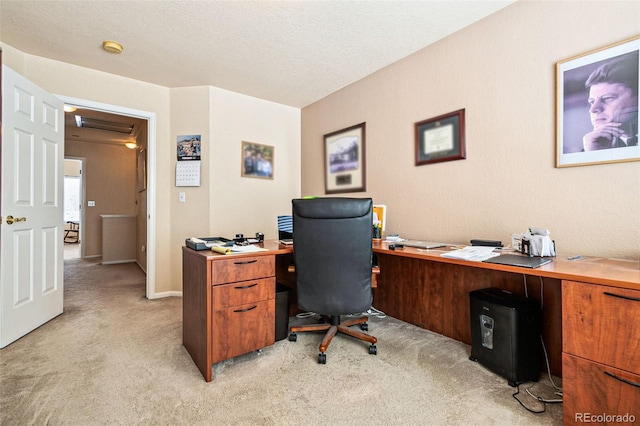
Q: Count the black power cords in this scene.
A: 1